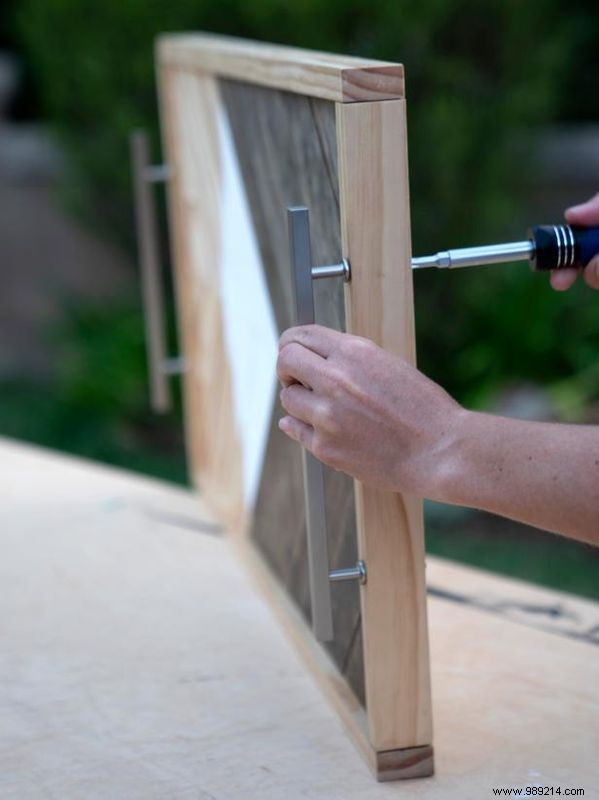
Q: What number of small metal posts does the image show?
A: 4